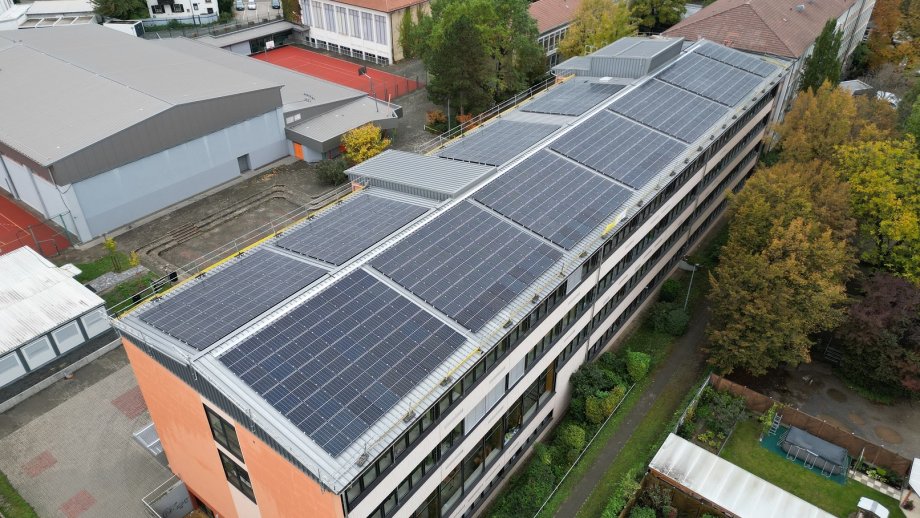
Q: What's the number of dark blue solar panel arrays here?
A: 11